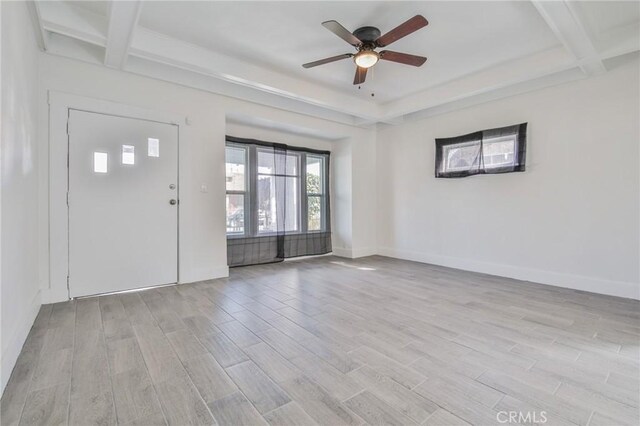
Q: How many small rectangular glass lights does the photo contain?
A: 3